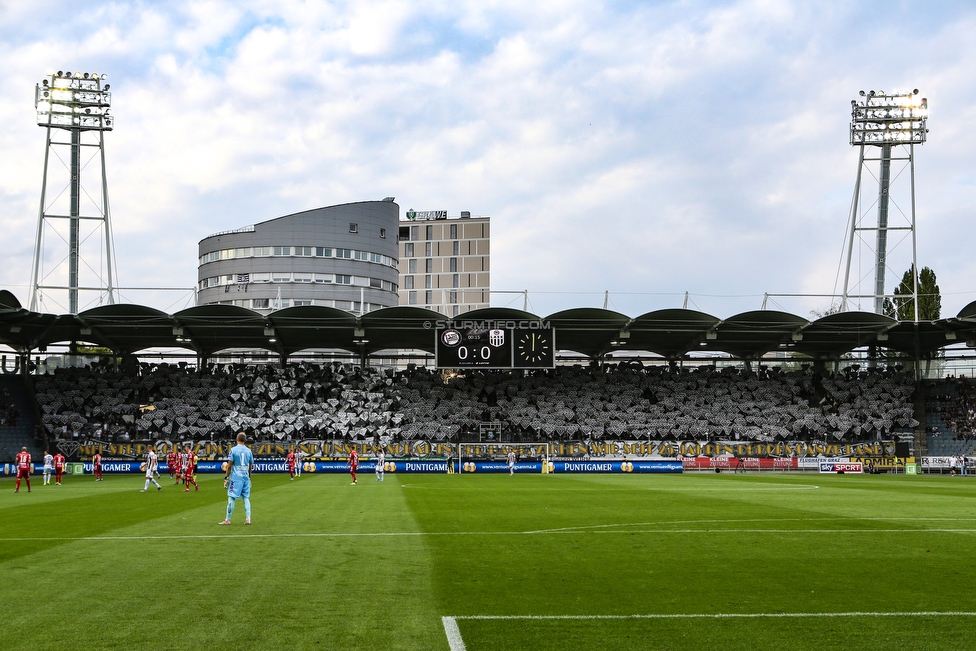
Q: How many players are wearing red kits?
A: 8